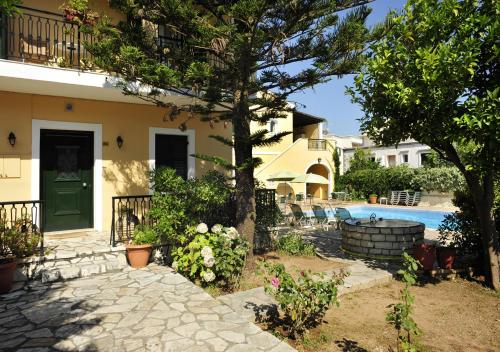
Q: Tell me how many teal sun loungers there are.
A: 3